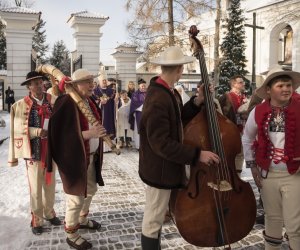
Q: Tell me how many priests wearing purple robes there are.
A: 2